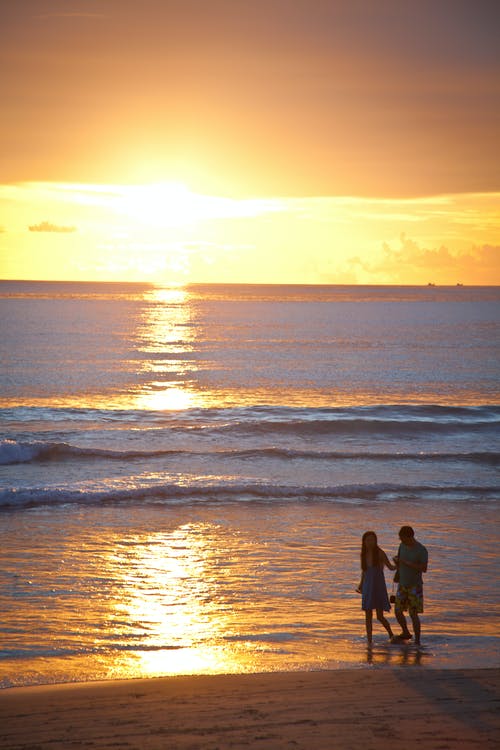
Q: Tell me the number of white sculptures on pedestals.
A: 0